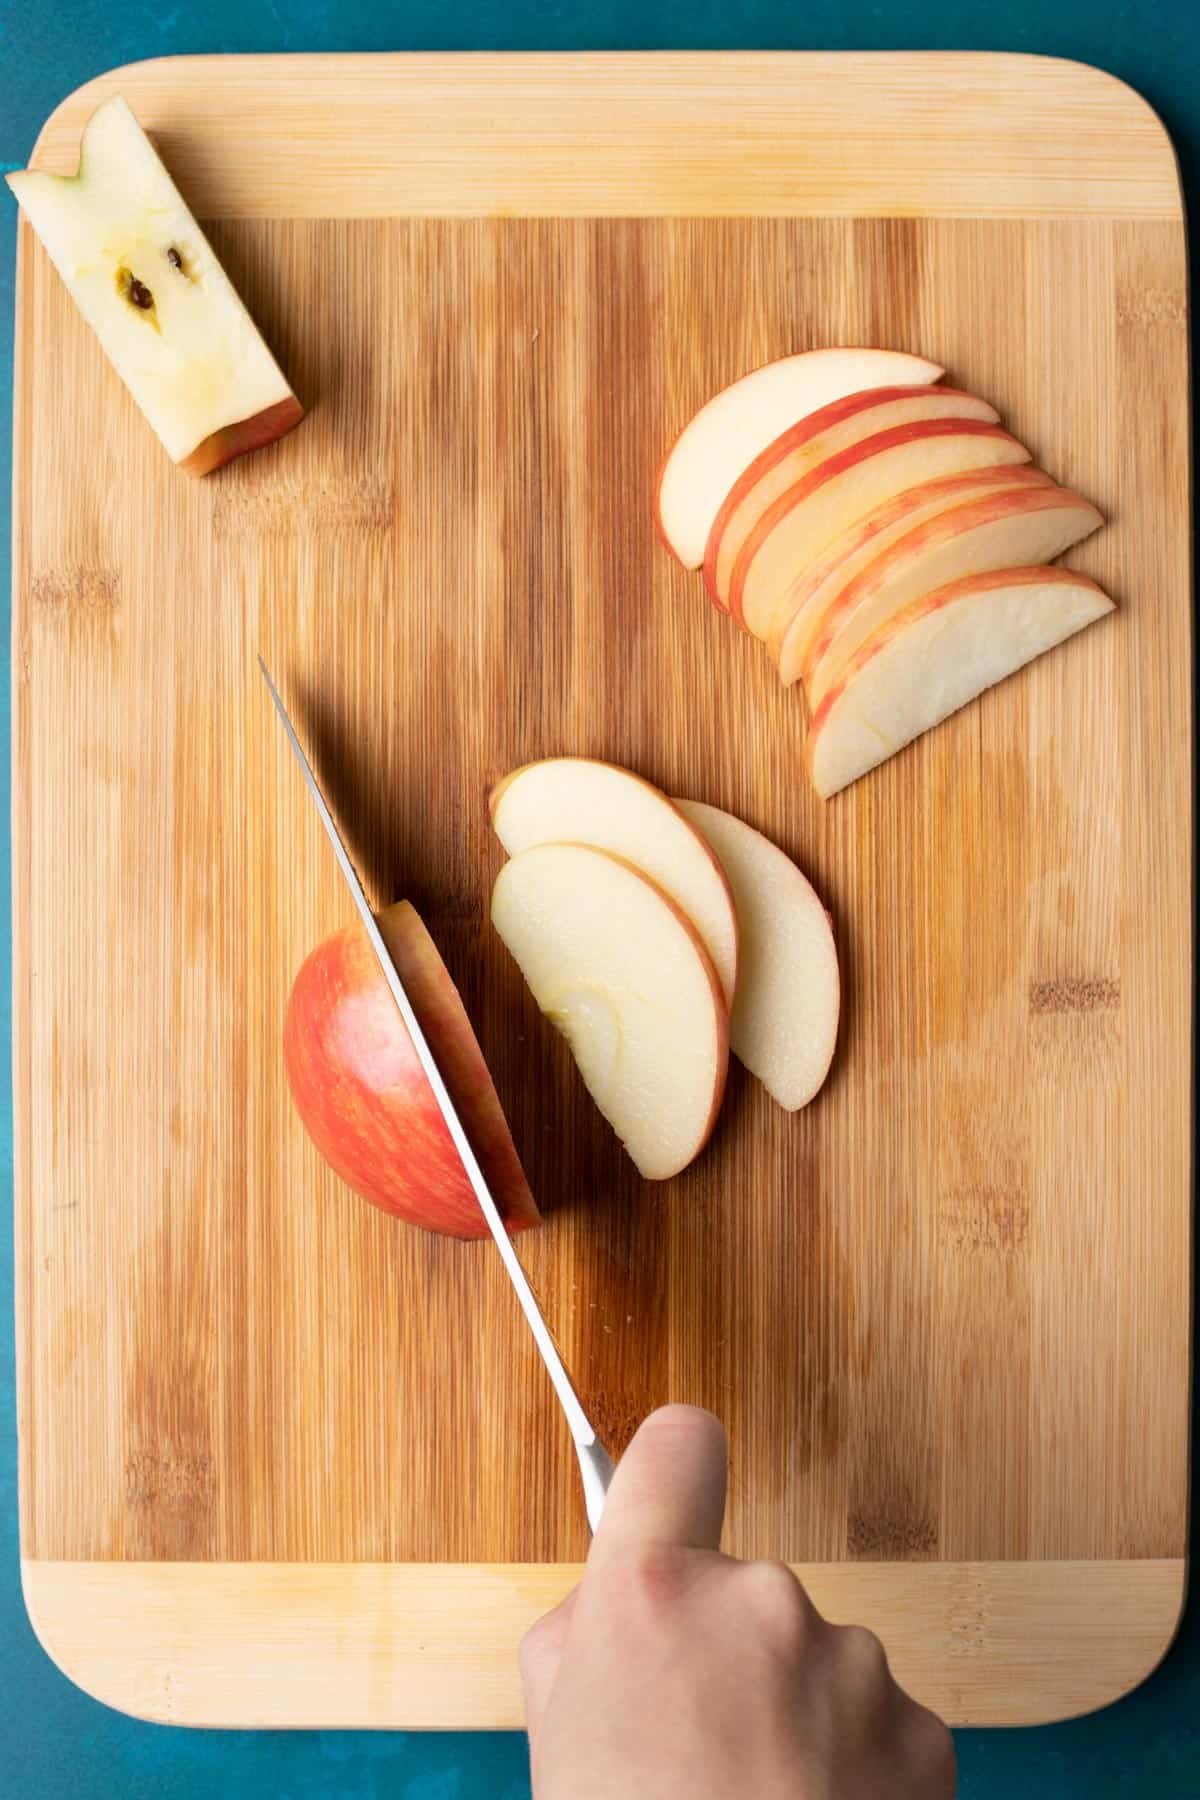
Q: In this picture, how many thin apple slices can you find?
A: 9